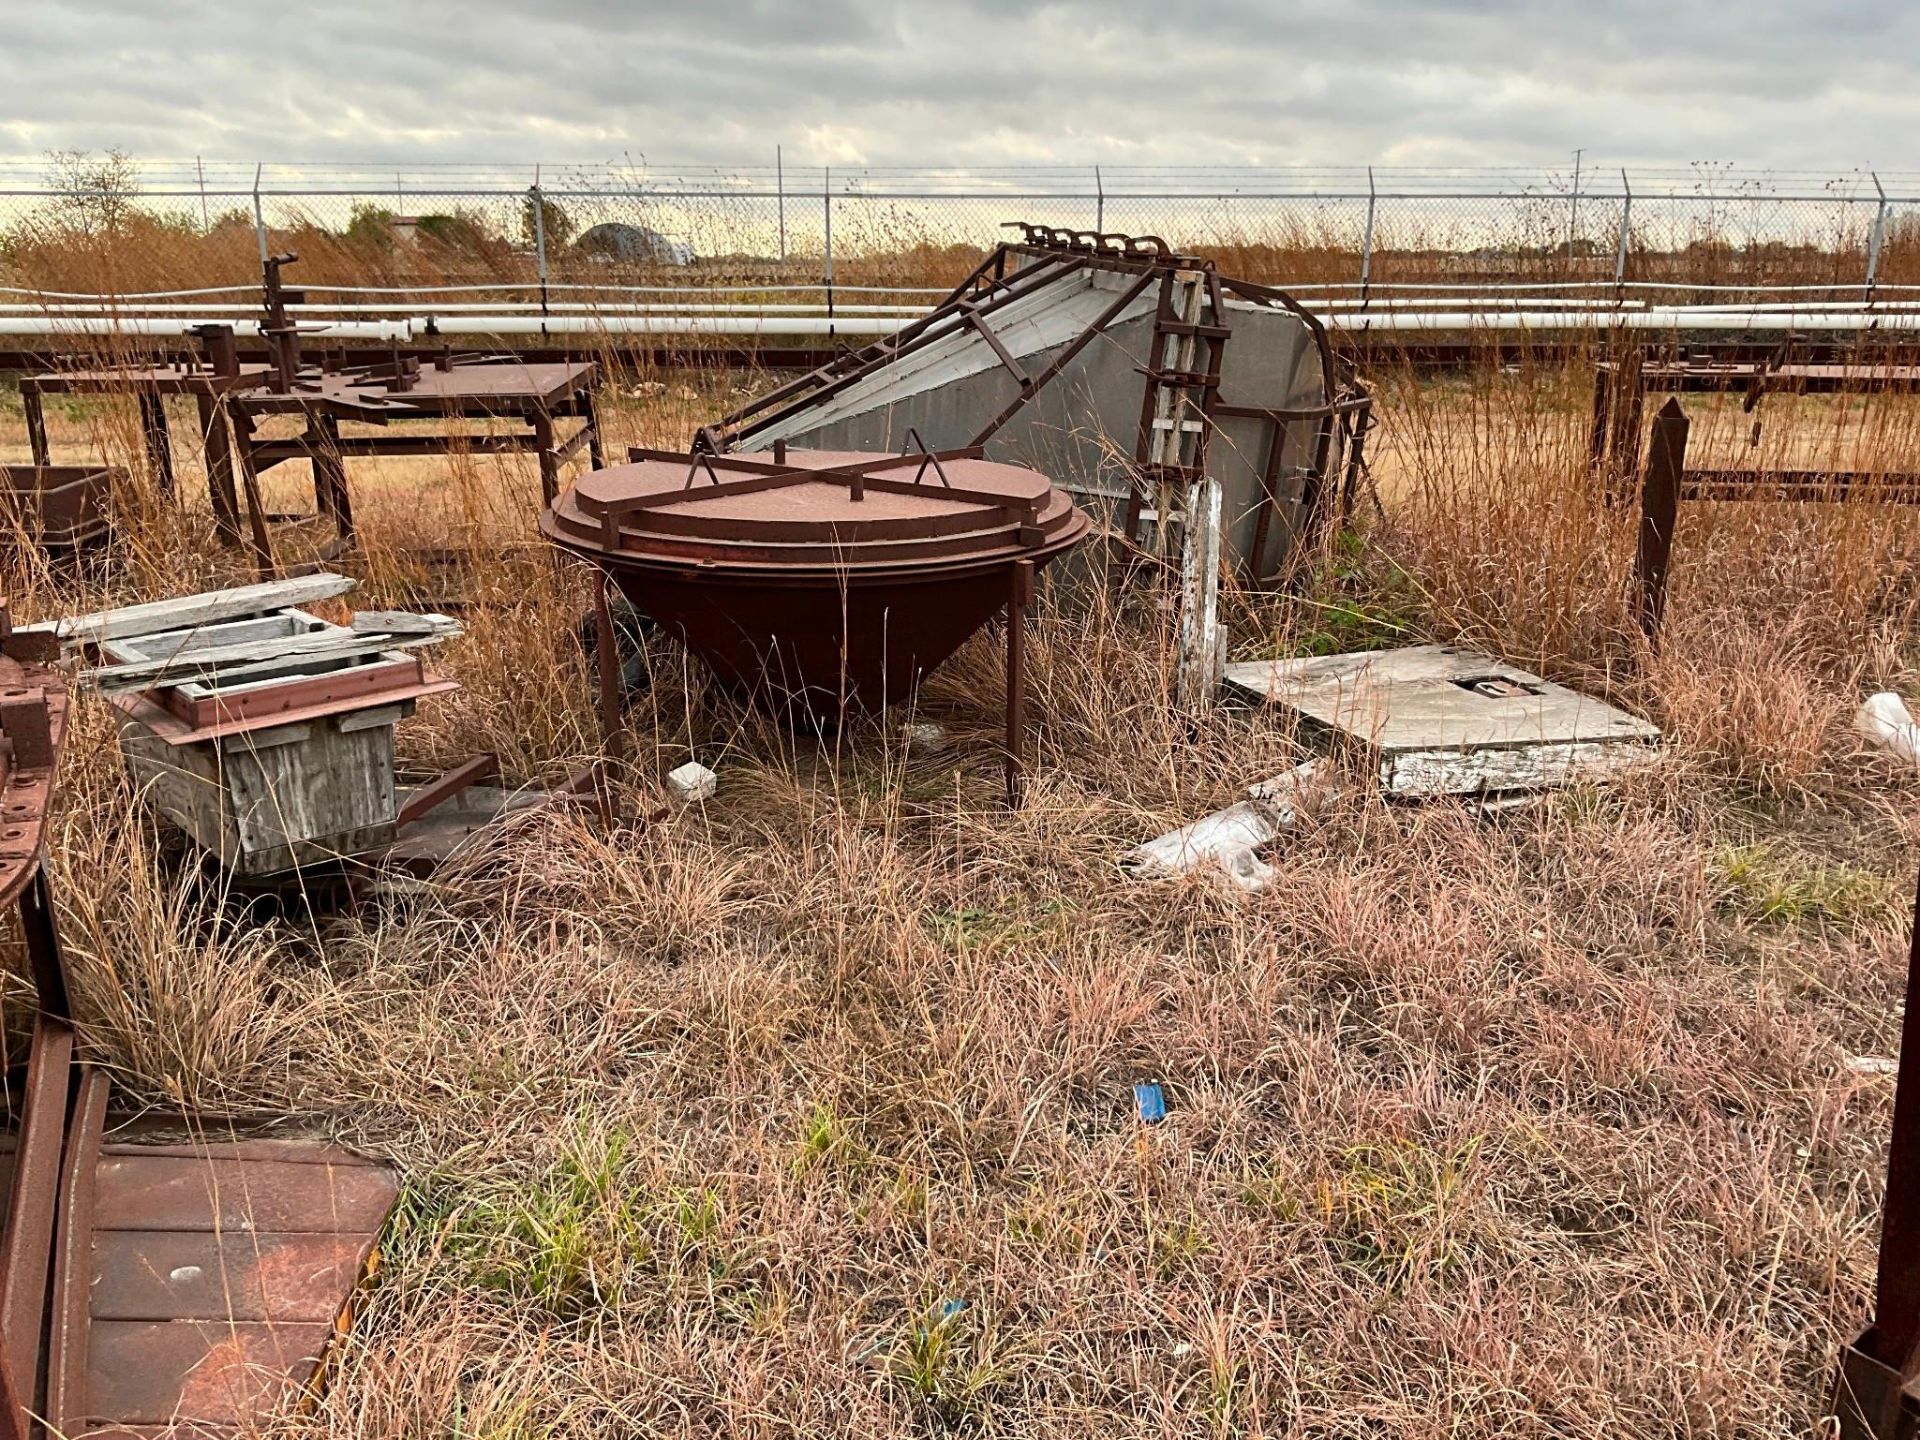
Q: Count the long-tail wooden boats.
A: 0